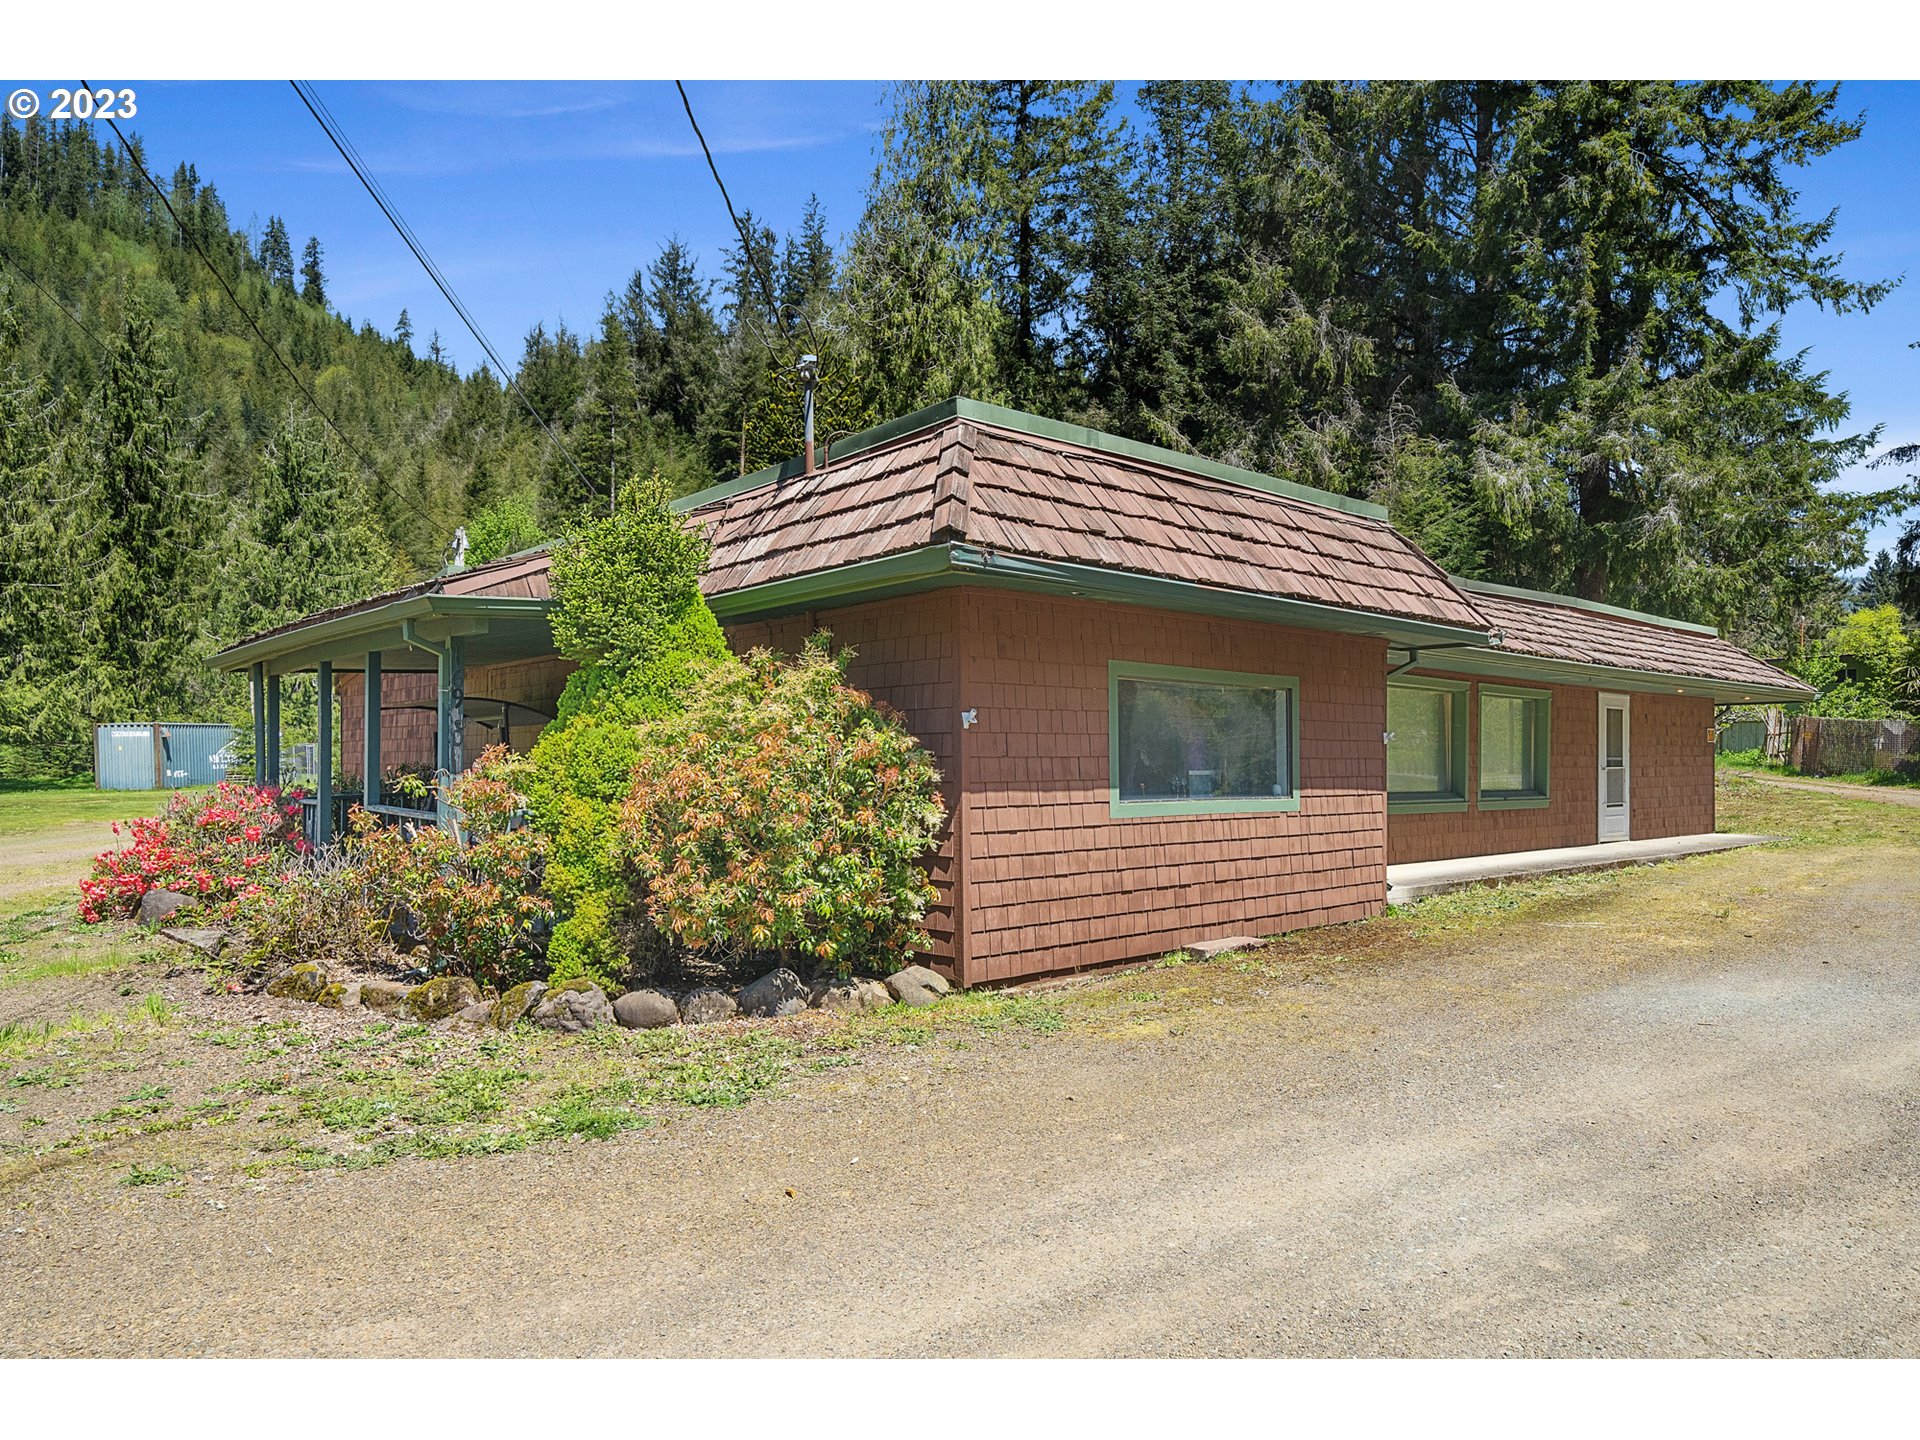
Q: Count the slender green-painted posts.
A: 5